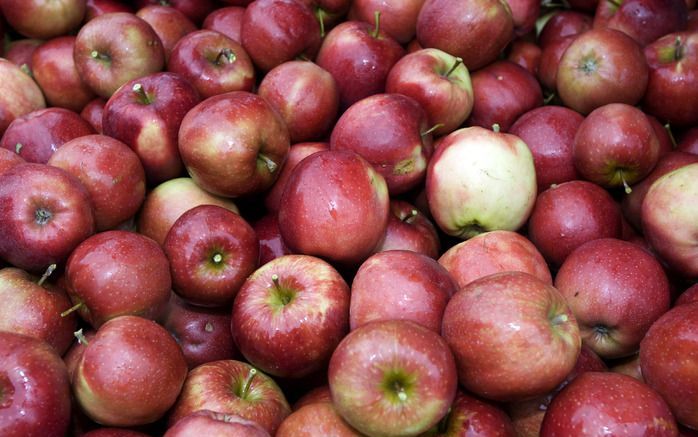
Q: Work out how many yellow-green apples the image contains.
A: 1